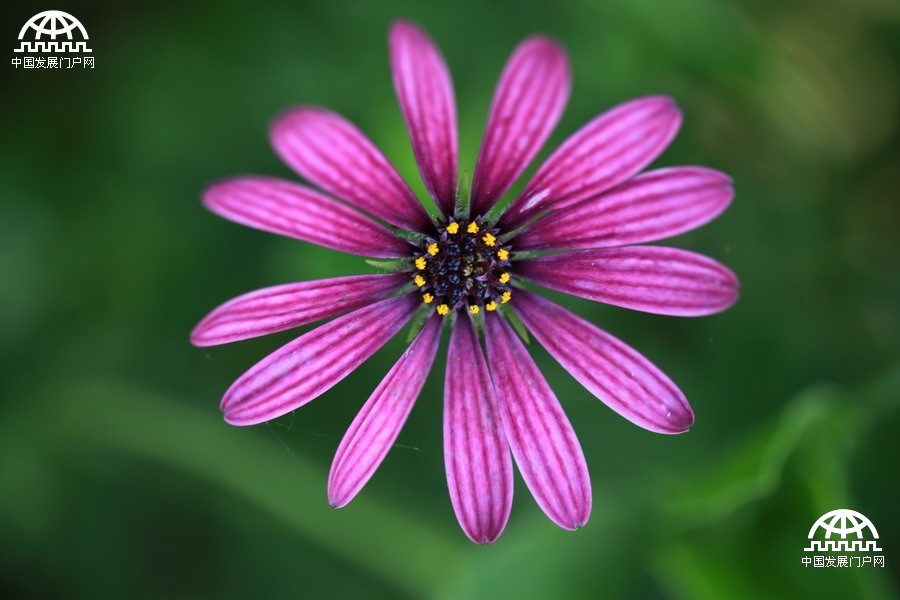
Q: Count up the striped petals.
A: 13